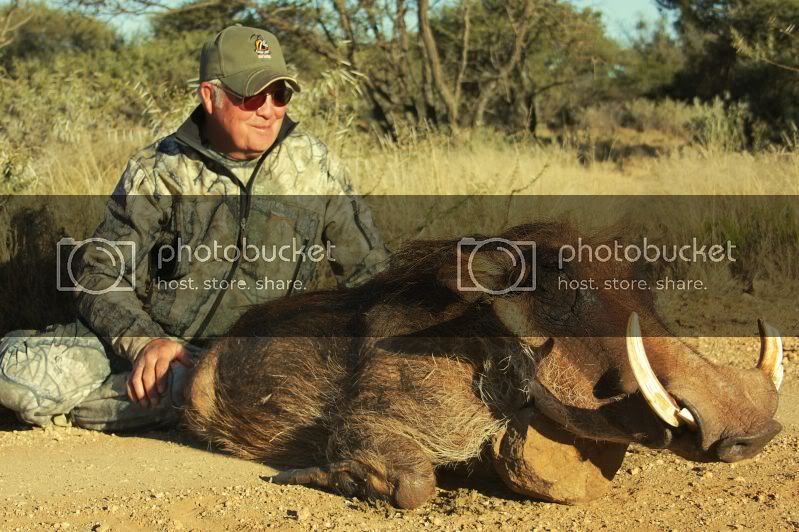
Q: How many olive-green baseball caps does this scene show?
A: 1